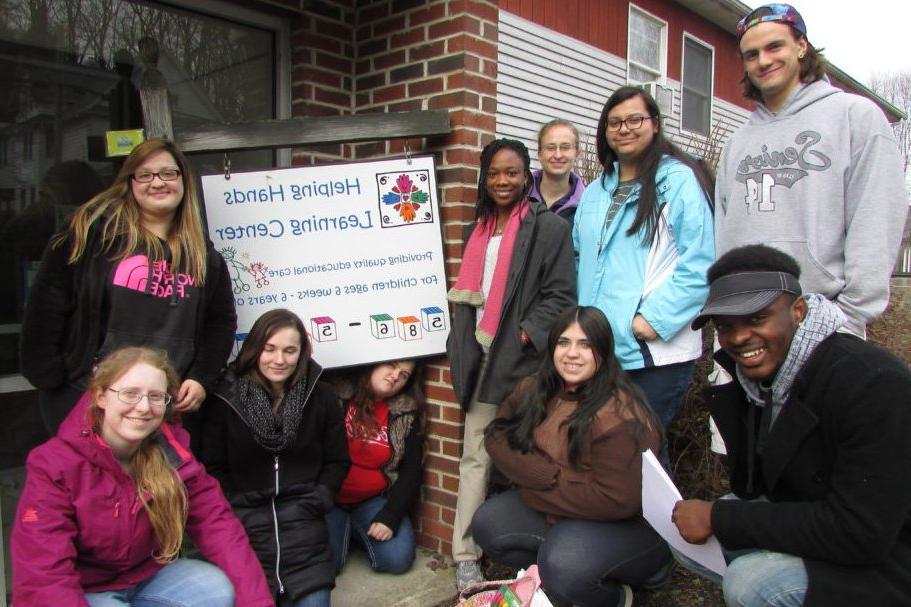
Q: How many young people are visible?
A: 10